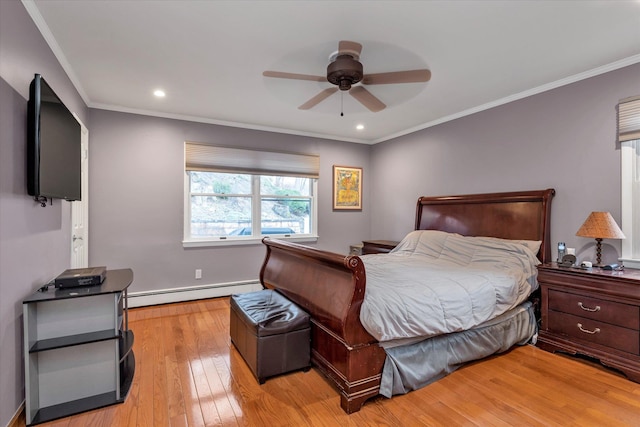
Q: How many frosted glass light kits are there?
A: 0